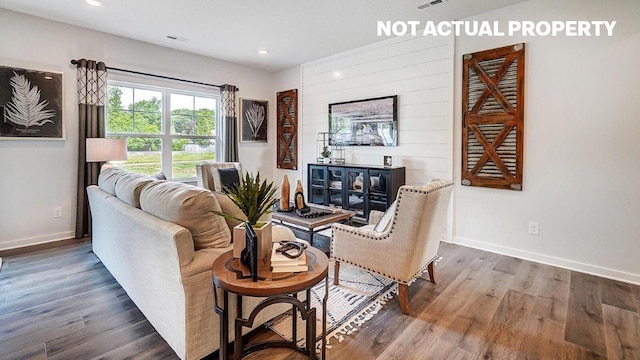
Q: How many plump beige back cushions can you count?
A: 3